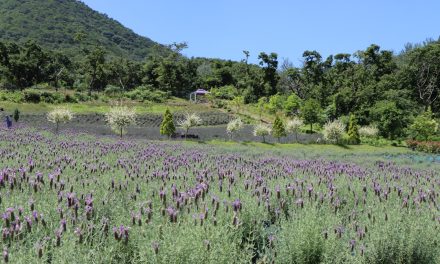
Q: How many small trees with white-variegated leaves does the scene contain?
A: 8